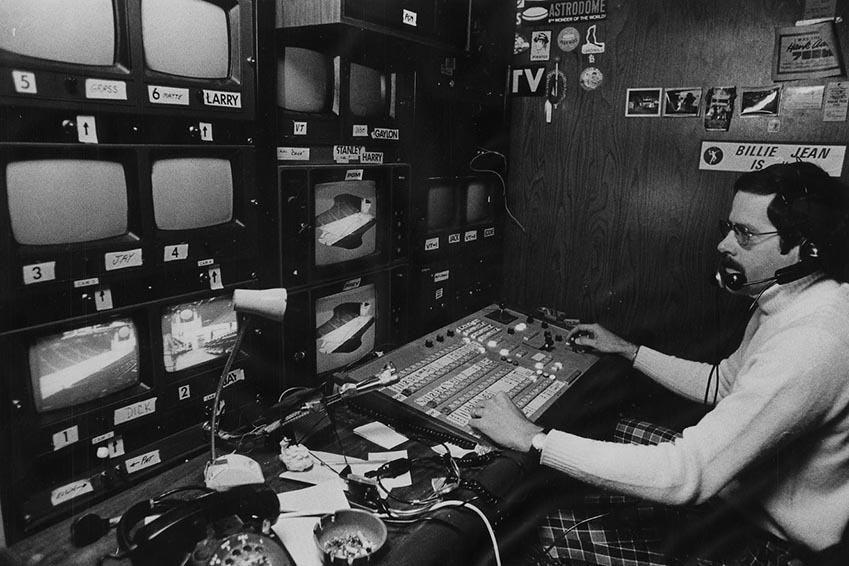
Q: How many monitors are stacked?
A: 12